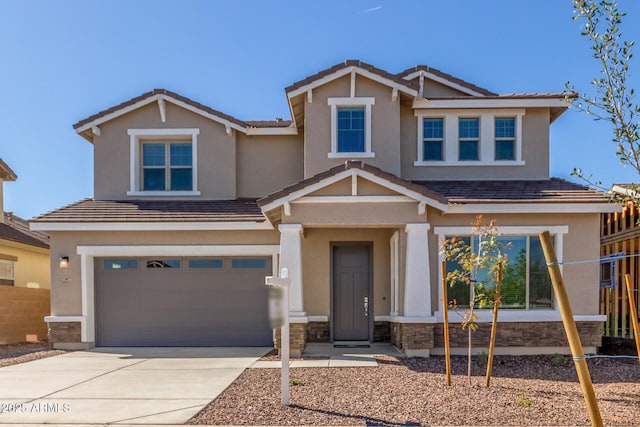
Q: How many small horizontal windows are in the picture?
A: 4